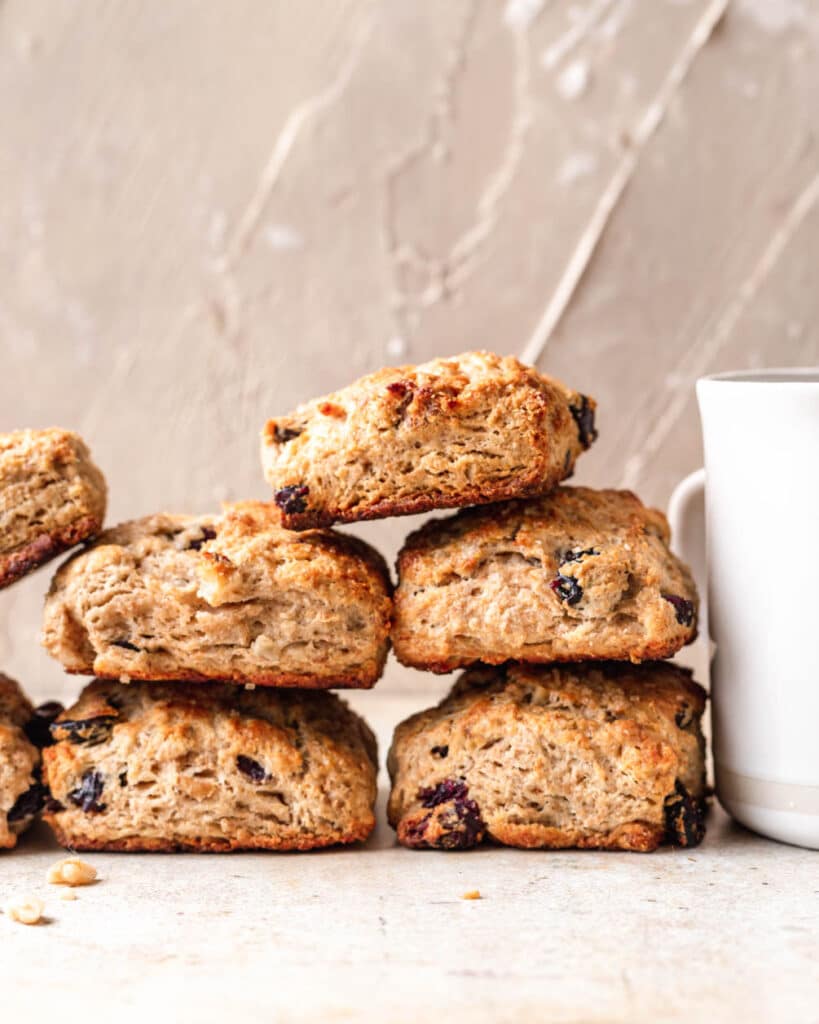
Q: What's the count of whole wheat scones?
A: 7